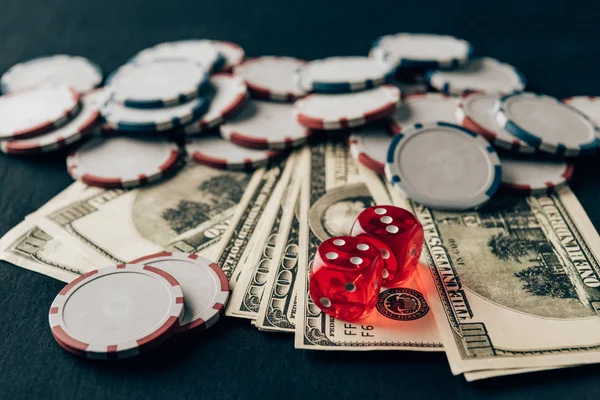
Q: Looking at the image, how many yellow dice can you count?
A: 0